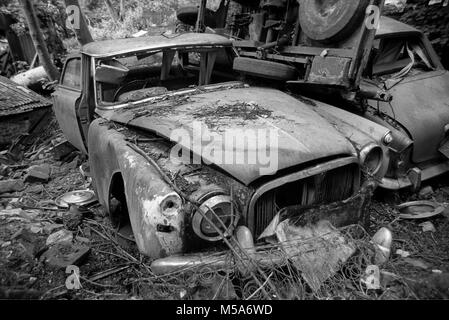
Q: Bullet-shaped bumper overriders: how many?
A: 2